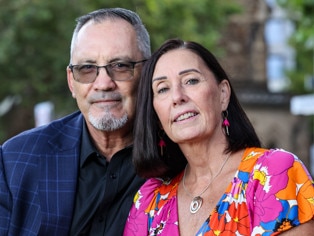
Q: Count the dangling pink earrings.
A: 2